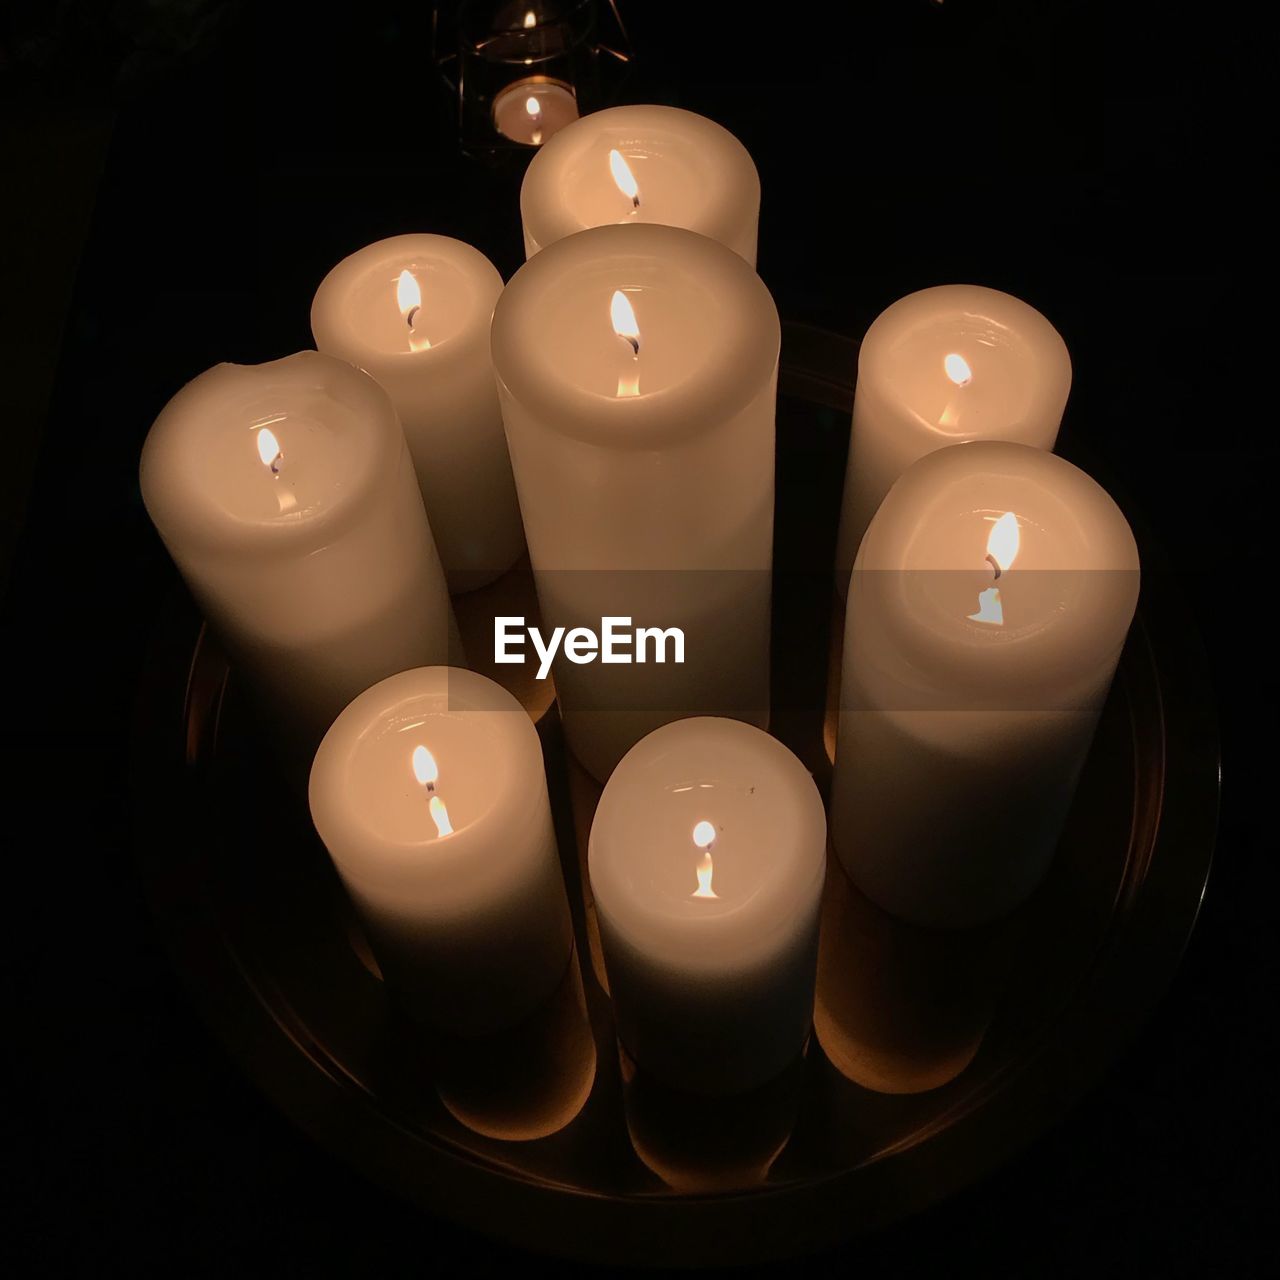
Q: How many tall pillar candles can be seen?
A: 8